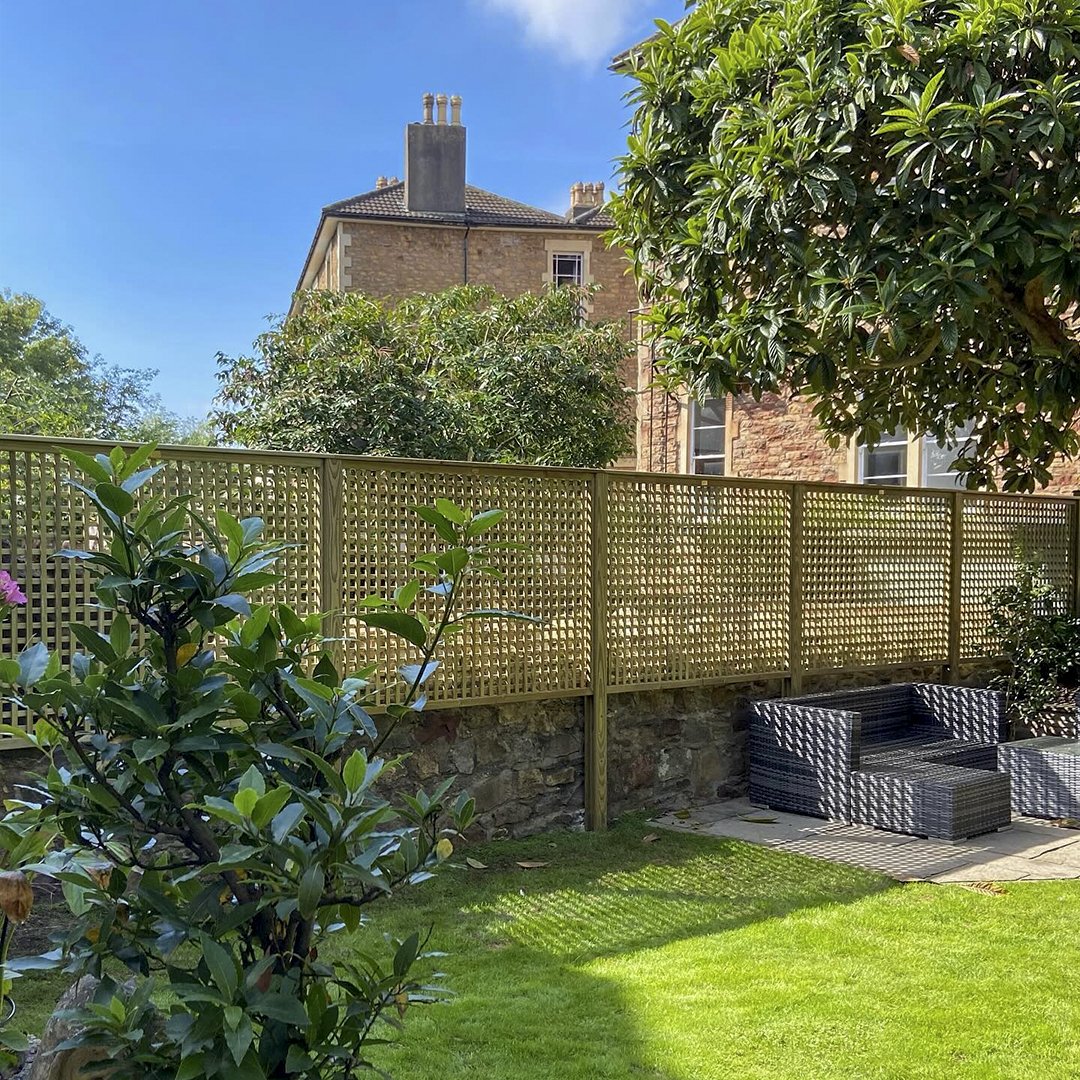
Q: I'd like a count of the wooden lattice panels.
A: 5